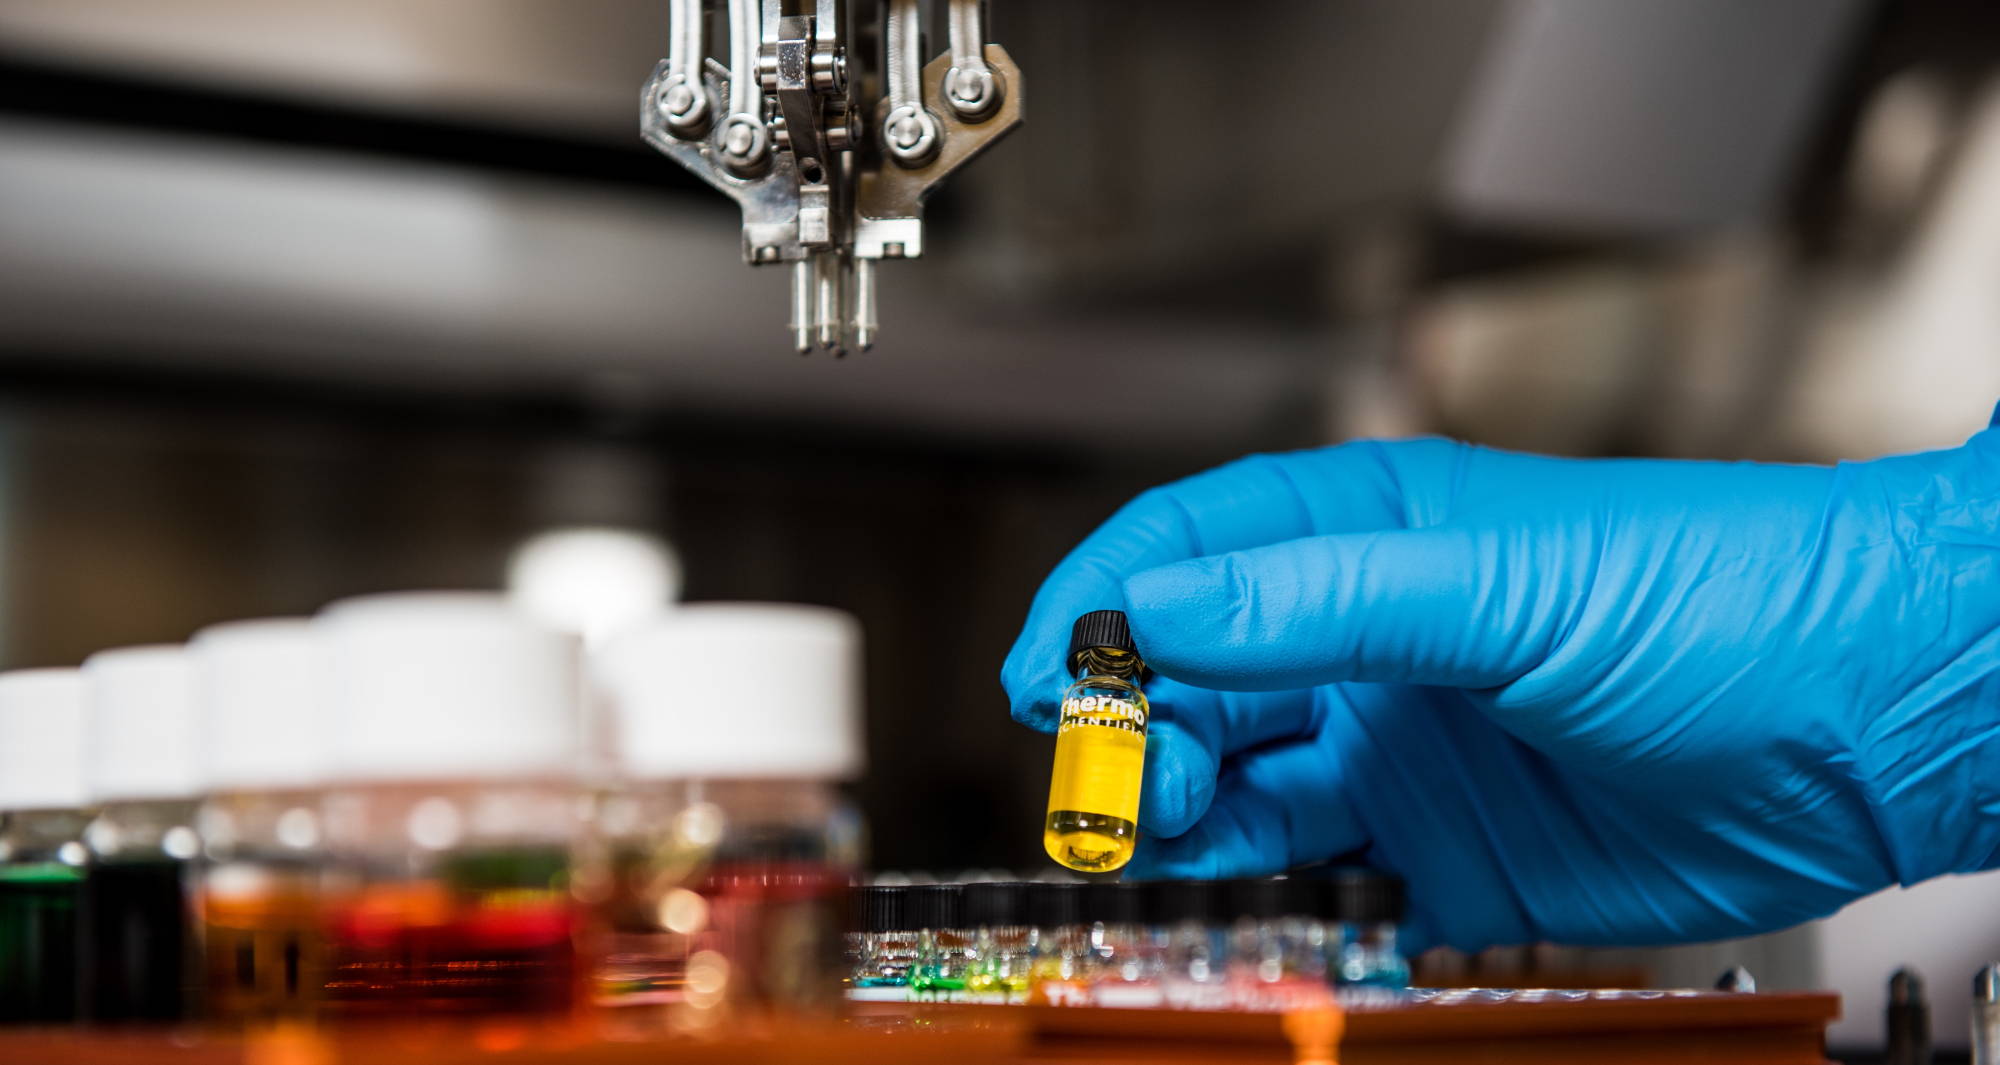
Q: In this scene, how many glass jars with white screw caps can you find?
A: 5